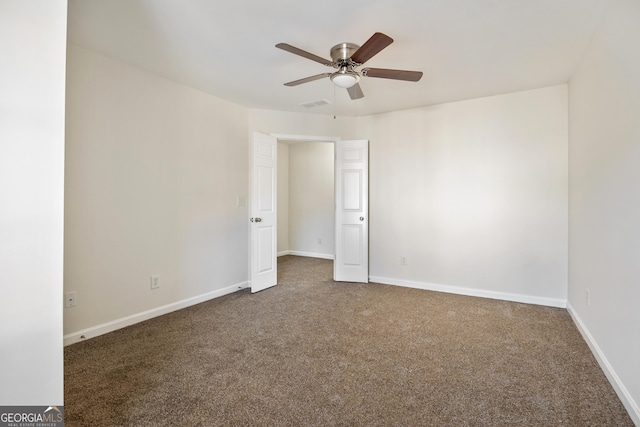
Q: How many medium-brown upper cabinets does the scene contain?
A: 0